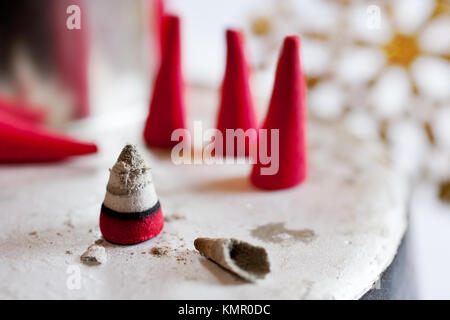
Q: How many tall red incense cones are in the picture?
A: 3